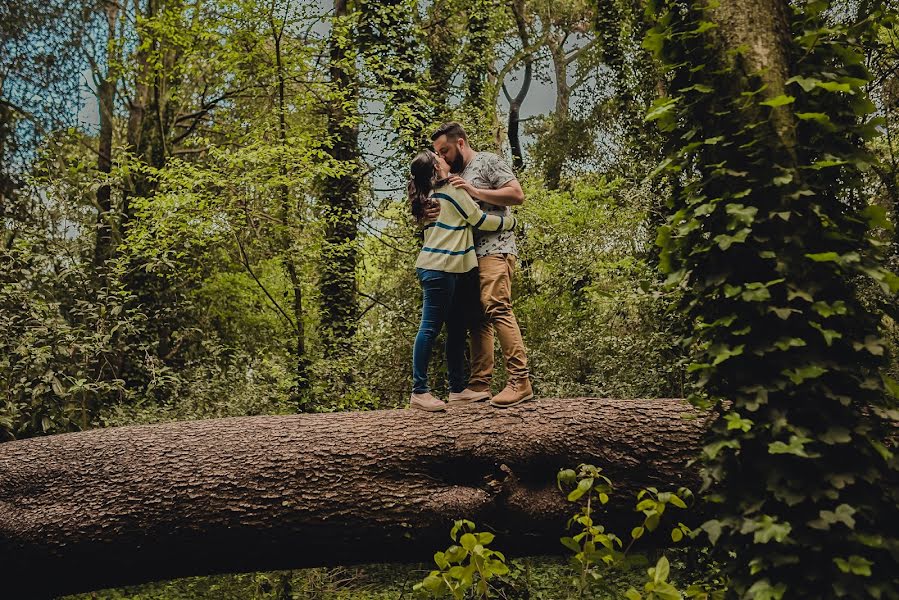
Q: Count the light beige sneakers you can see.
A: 2